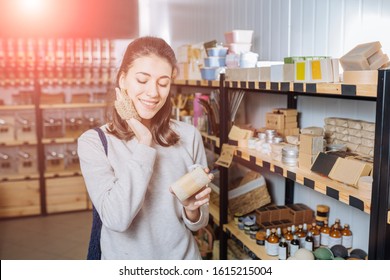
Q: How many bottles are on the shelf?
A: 15